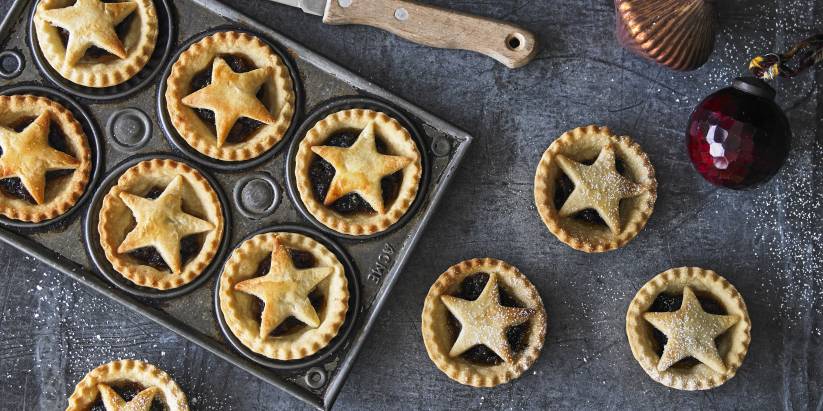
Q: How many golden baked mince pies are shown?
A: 10